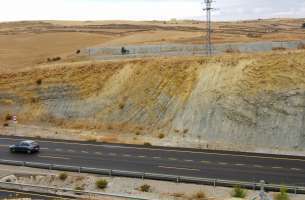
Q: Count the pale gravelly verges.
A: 2